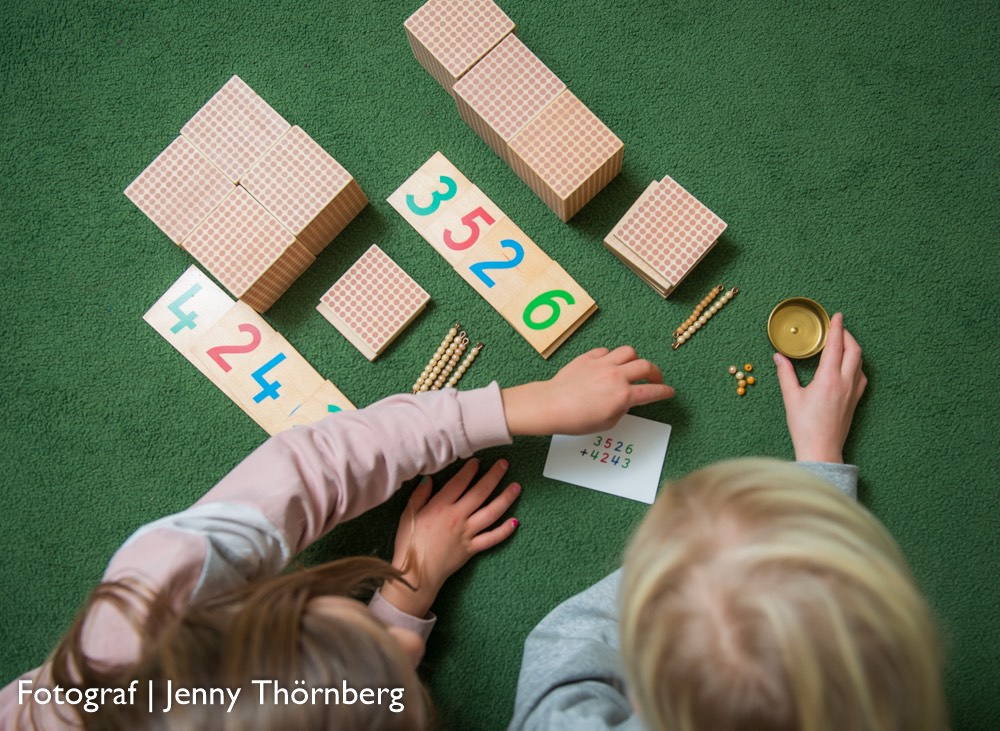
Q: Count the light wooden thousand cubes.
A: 7